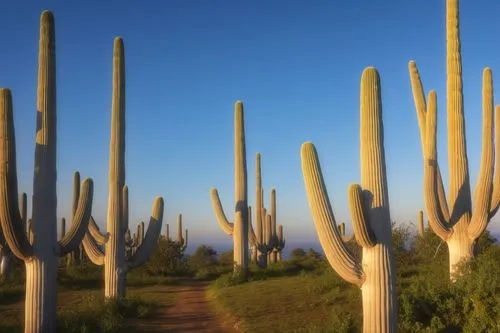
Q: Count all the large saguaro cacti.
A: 5